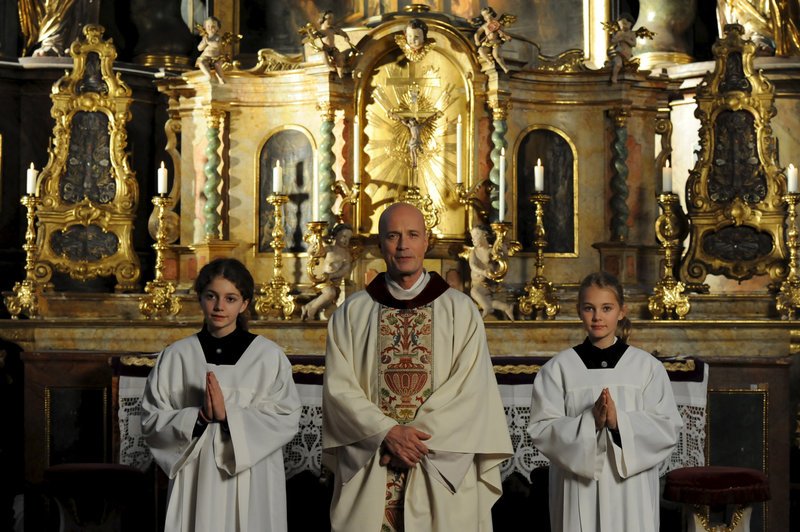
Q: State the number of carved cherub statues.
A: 7